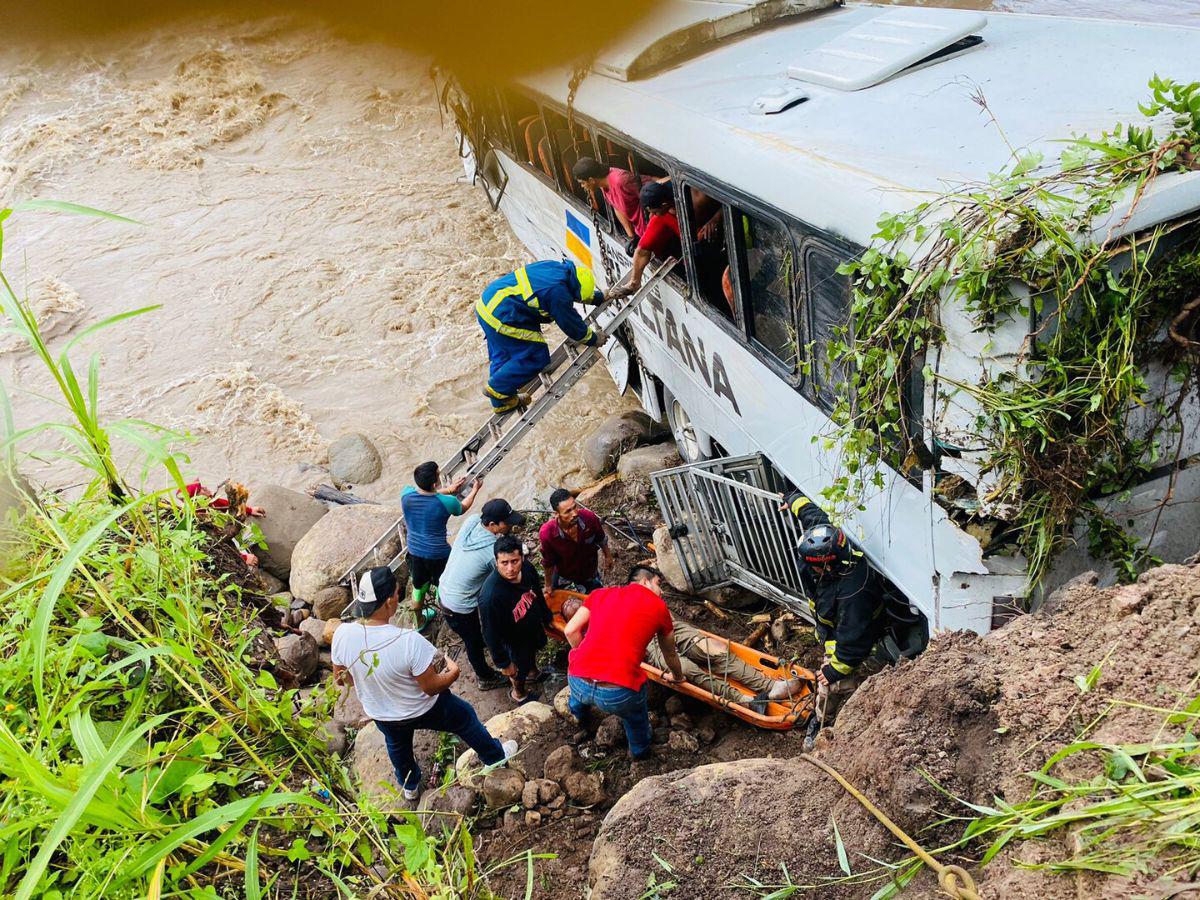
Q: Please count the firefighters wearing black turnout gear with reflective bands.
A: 1